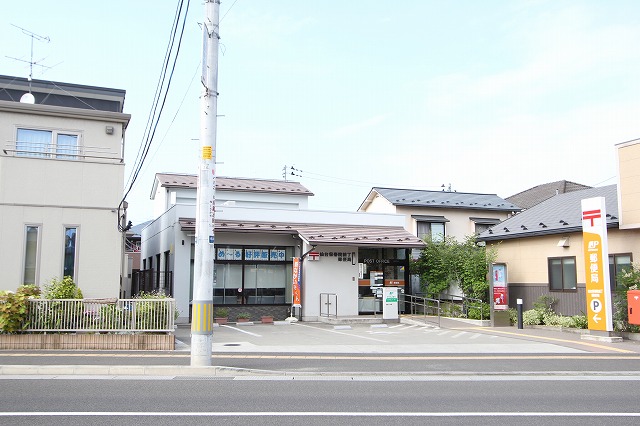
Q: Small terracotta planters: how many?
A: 3